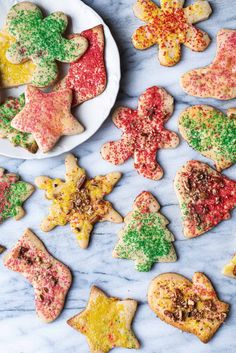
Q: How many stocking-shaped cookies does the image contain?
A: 3